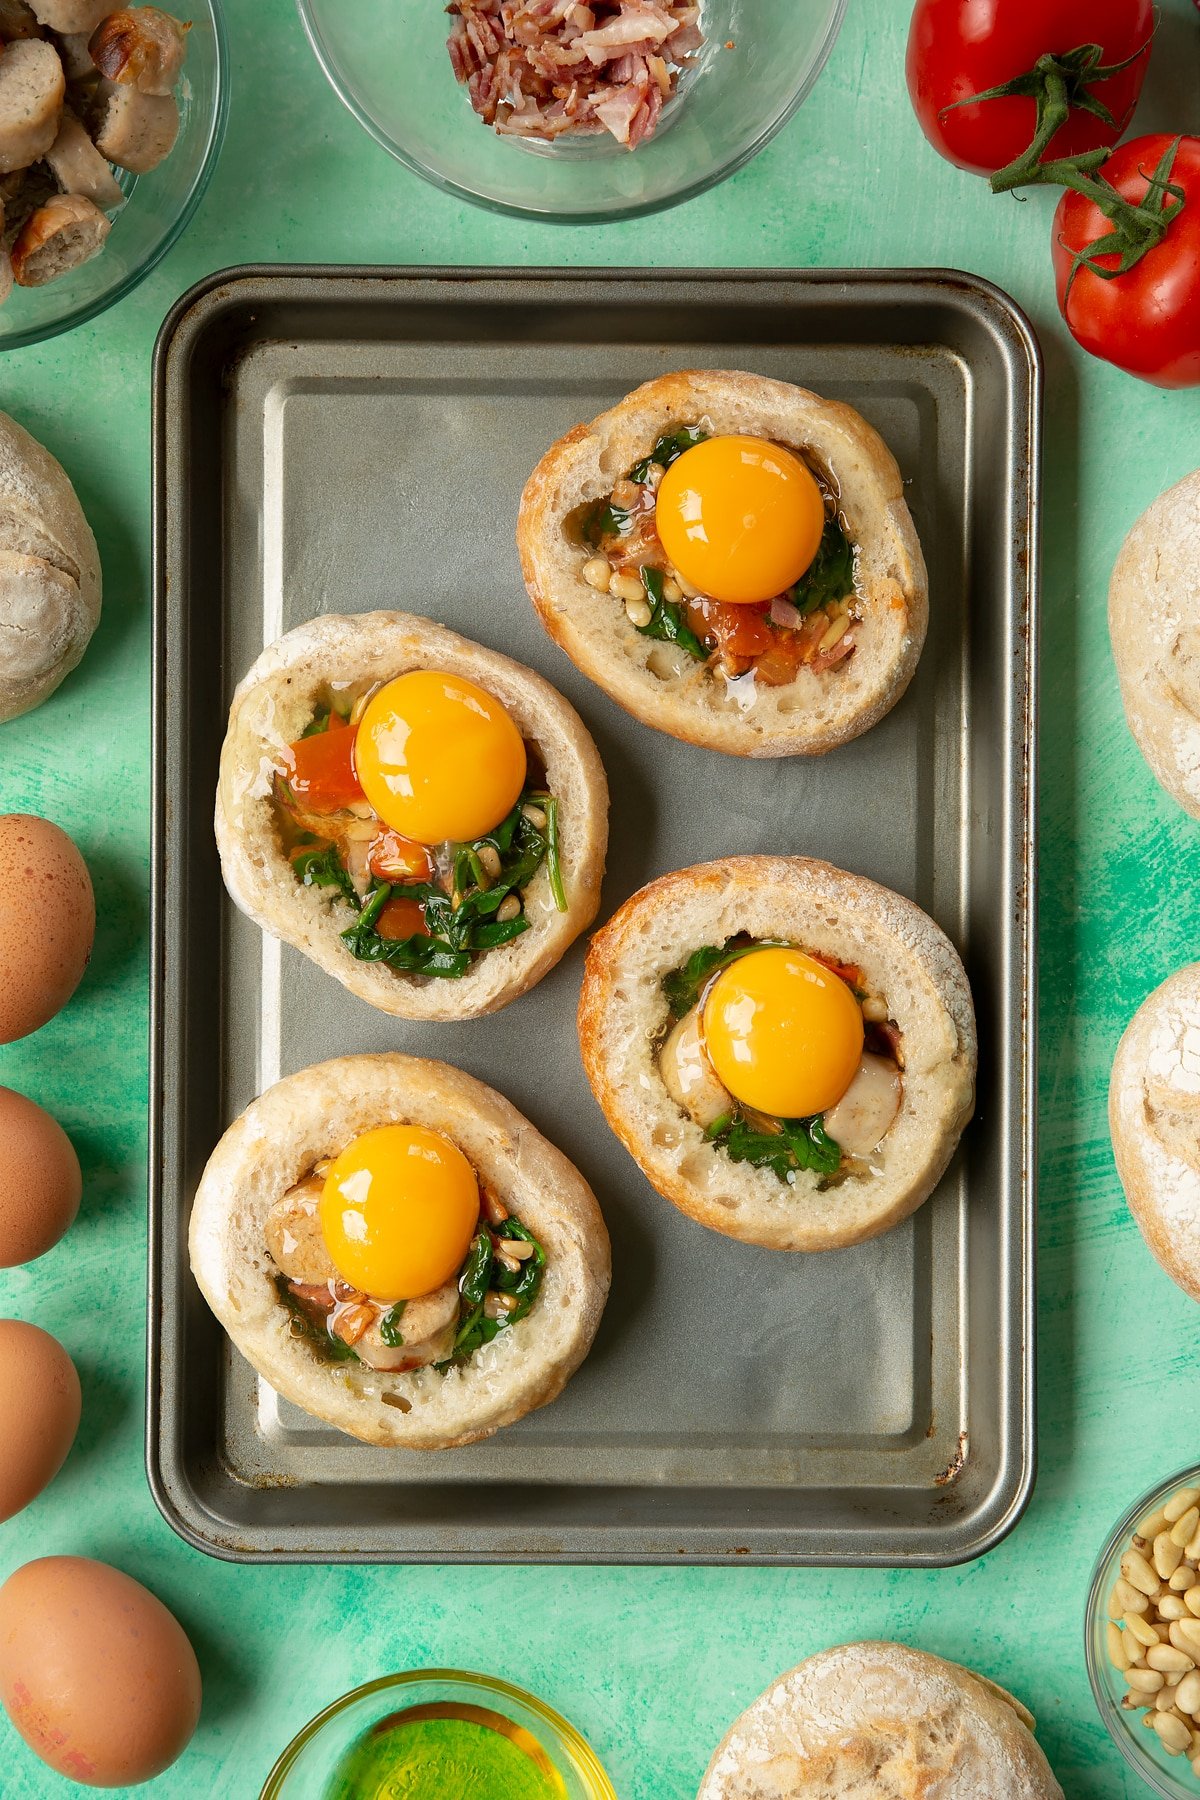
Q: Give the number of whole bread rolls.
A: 4